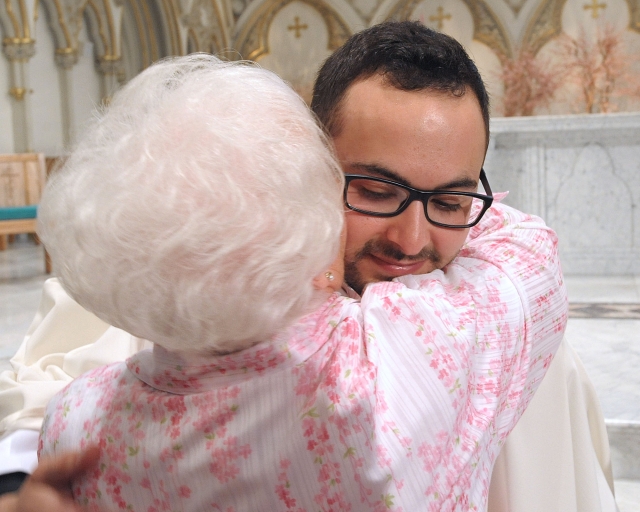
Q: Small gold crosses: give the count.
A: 3